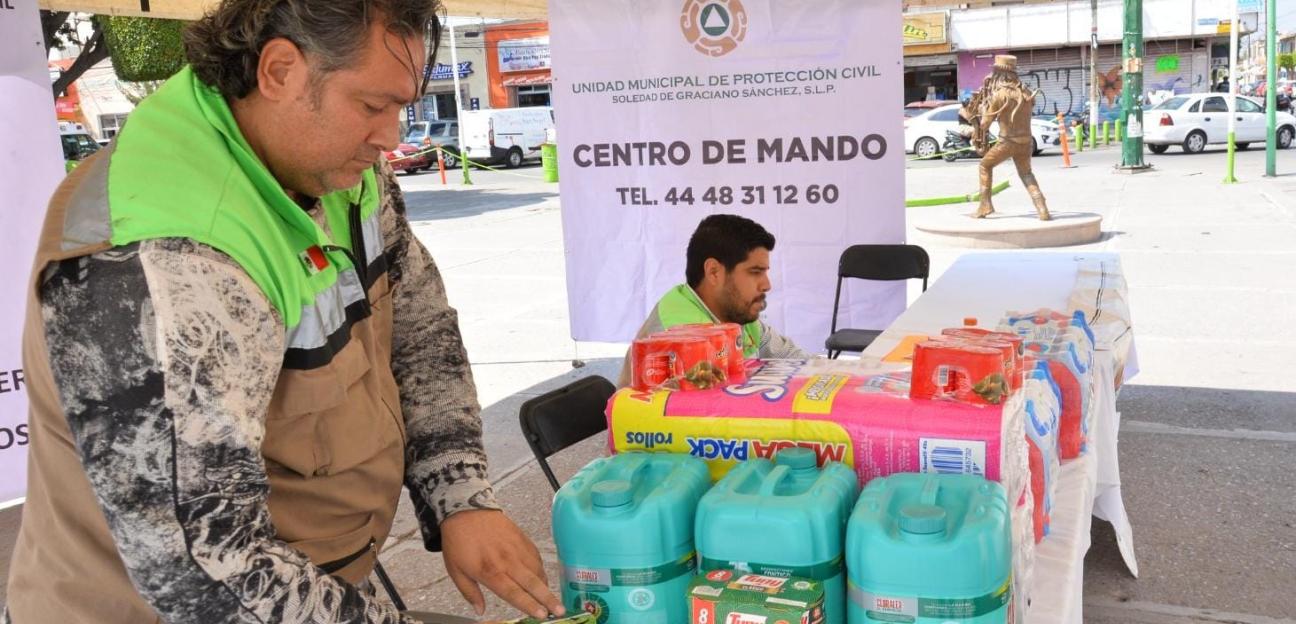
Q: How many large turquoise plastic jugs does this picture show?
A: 3